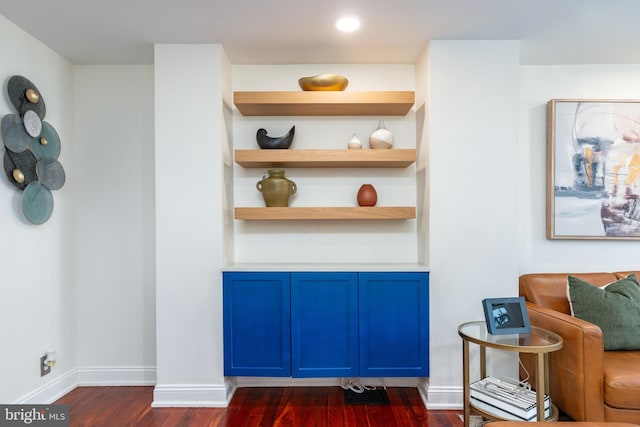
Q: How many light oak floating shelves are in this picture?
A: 3